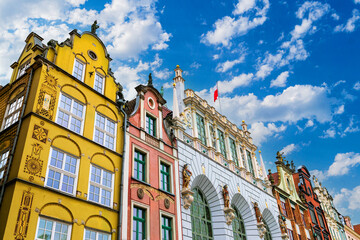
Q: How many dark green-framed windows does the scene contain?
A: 5